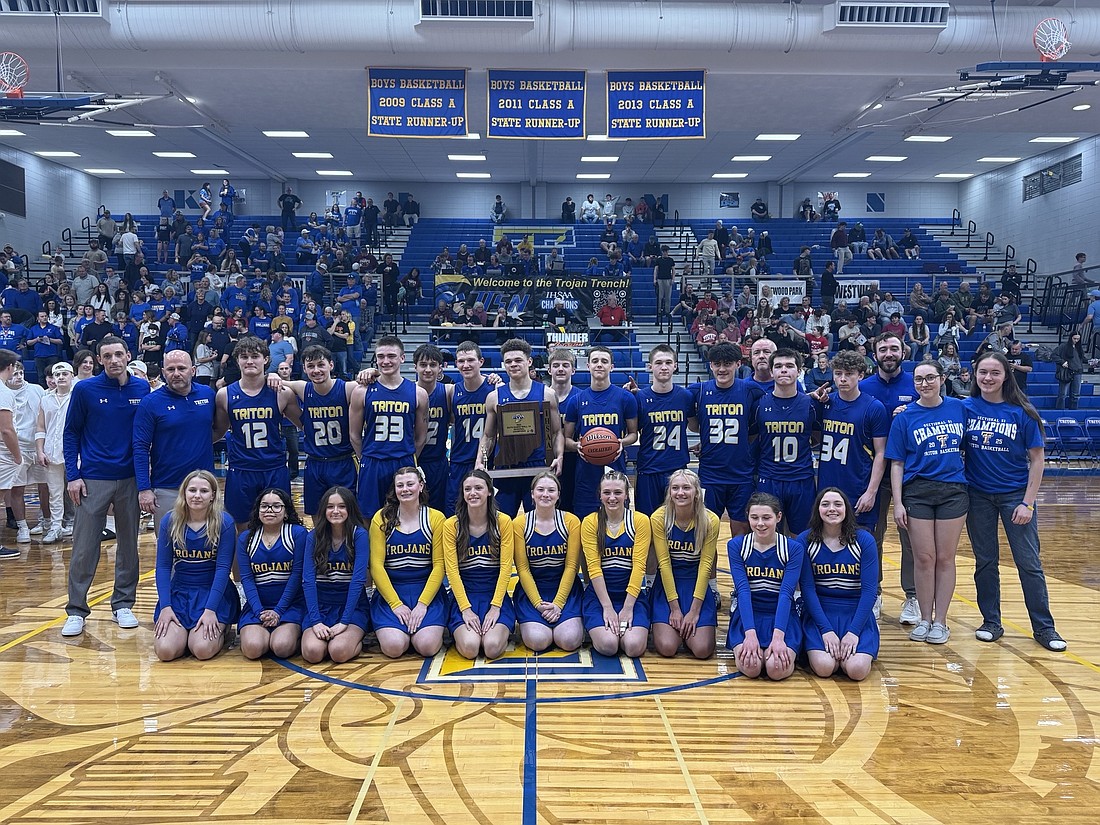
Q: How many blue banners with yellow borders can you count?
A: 3